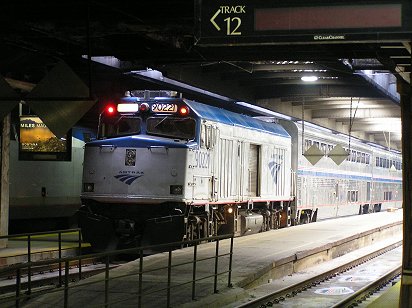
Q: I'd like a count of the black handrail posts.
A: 11